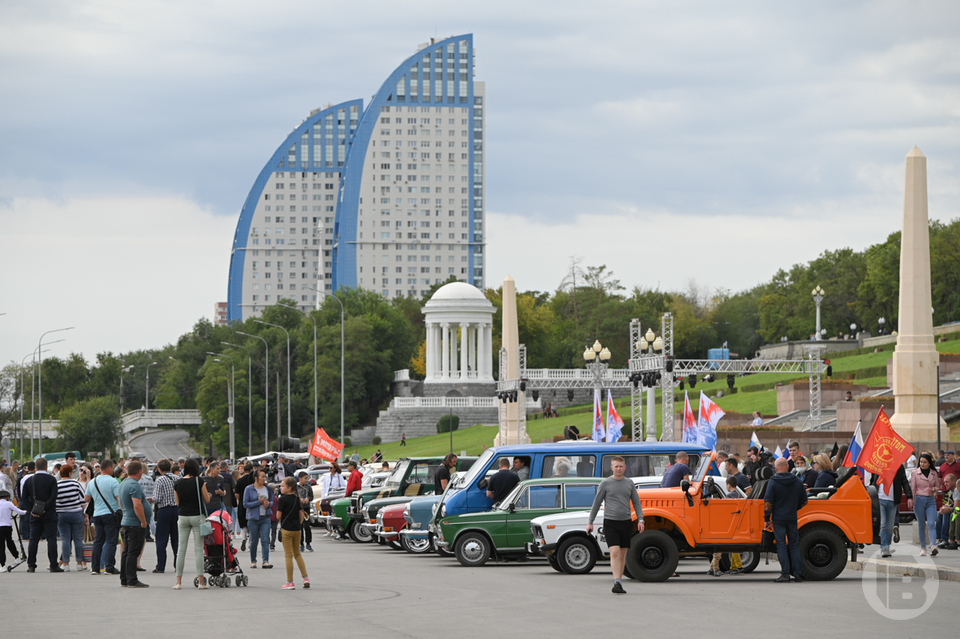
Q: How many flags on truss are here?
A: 4